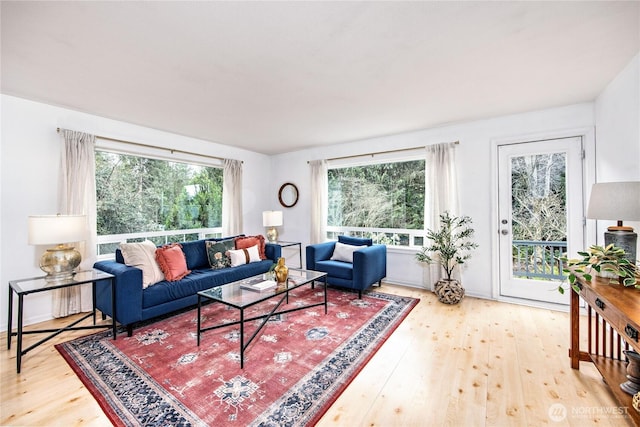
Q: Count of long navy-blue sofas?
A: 1